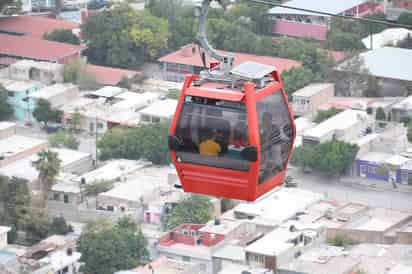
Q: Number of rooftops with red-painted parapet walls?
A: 1